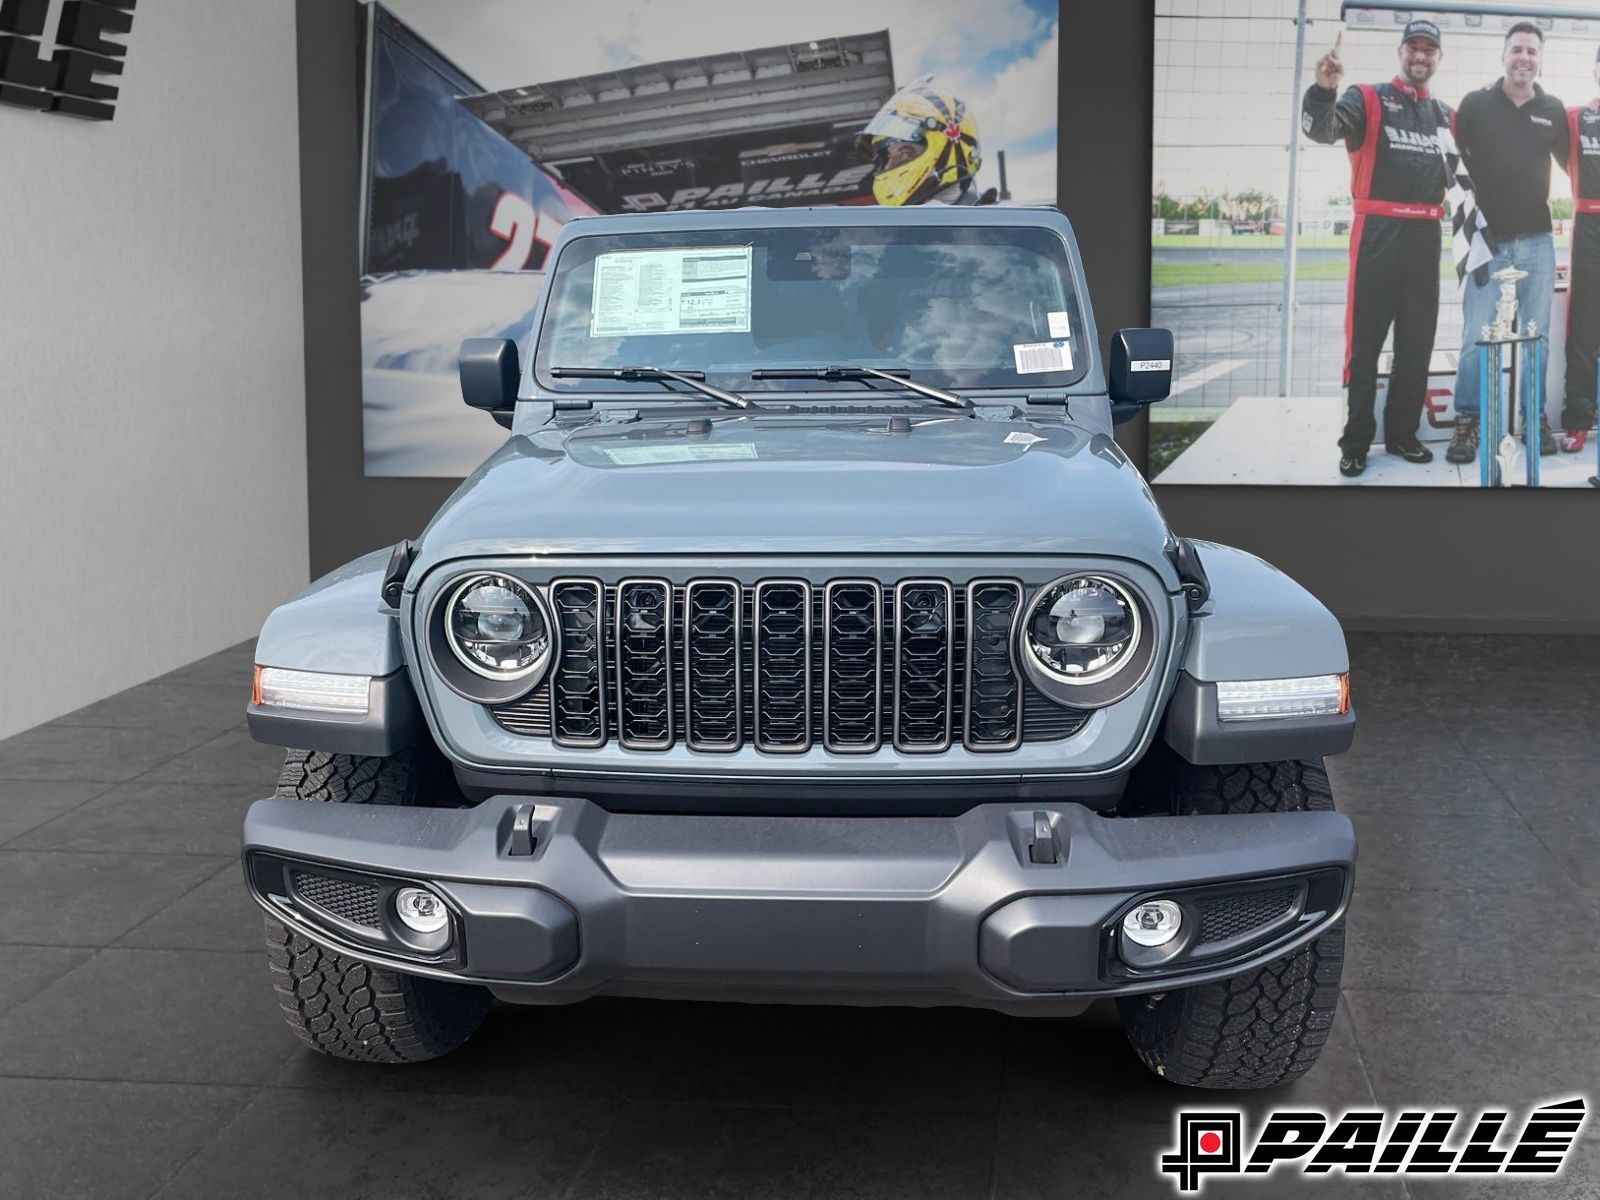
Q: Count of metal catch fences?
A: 1